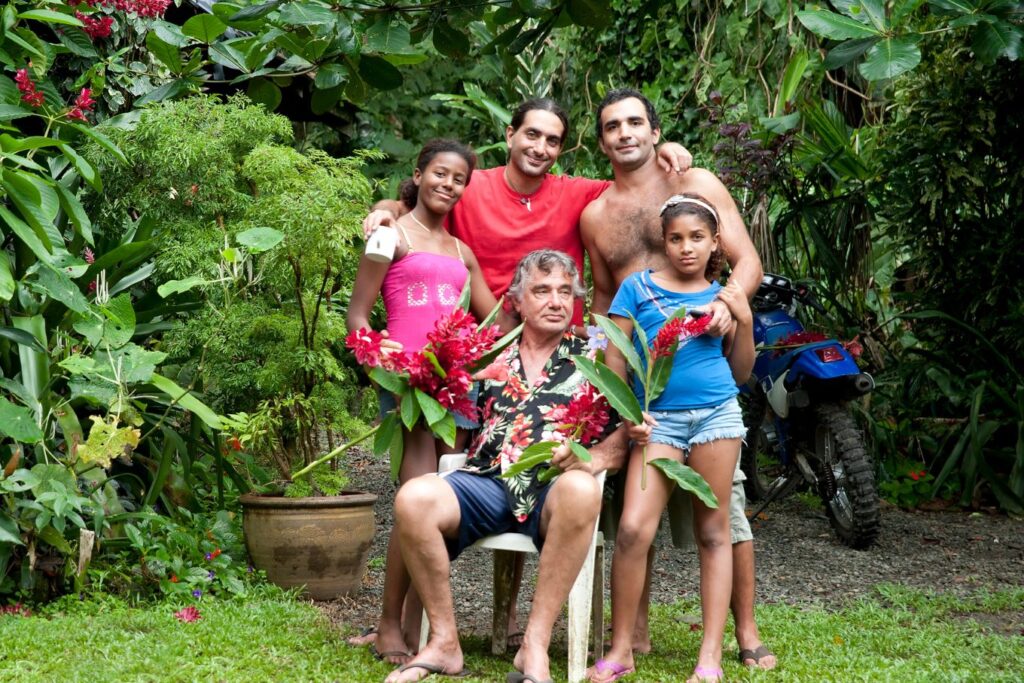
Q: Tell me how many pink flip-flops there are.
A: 2